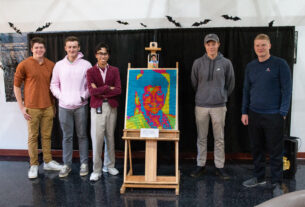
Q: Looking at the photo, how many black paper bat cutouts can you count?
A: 8